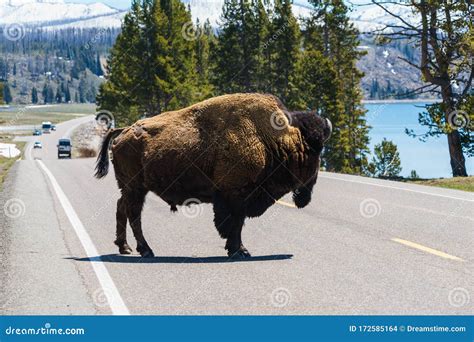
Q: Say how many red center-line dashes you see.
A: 0